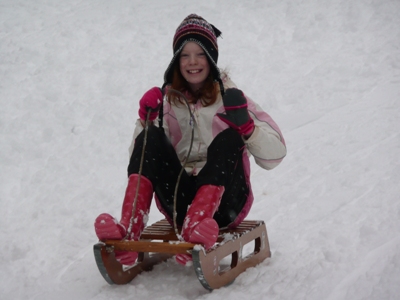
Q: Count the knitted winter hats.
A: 1